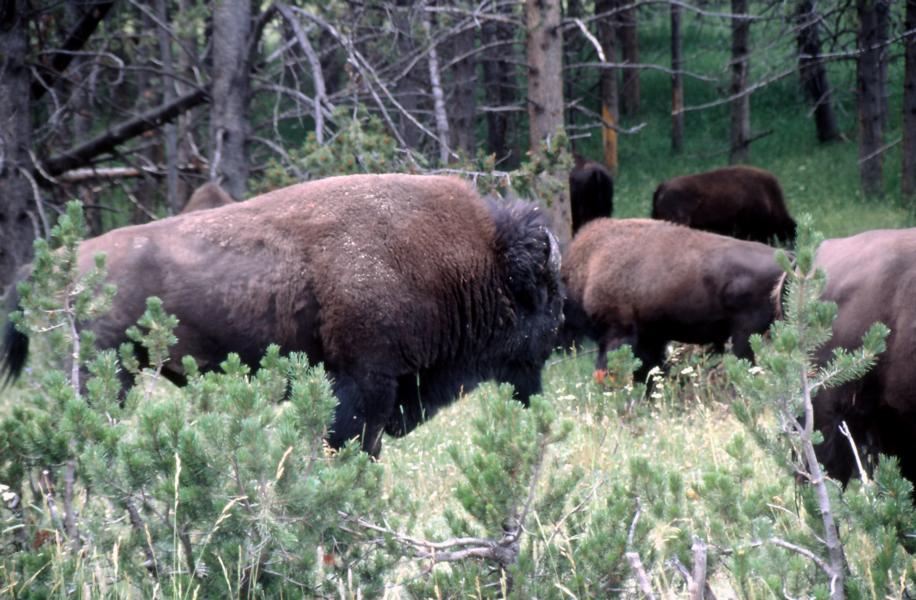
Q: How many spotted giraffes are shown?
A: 0